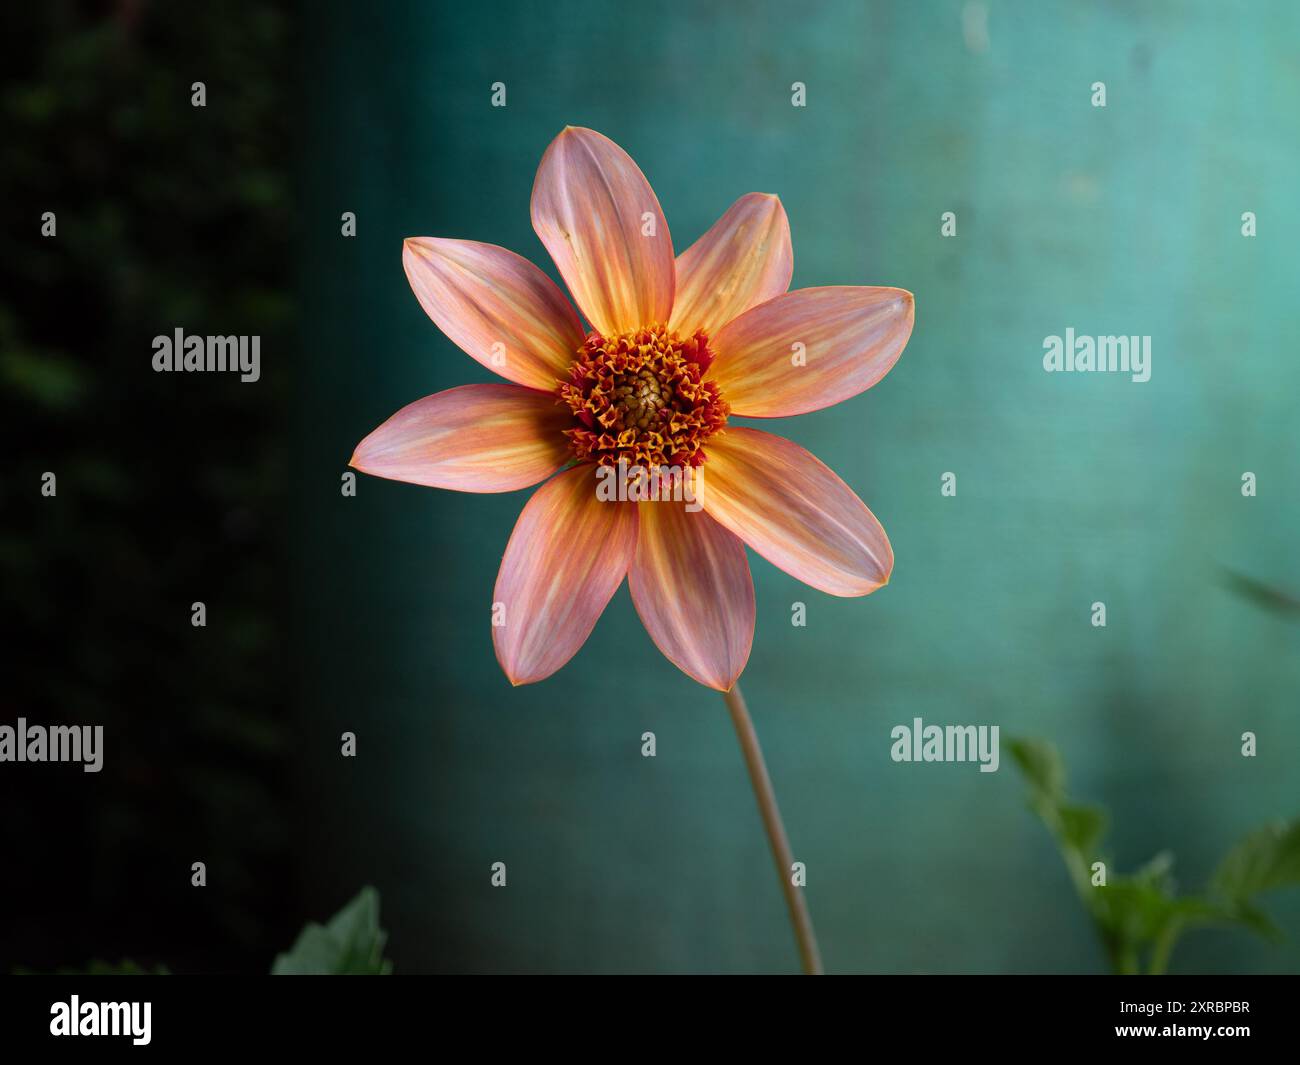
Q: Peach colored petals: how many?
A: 8